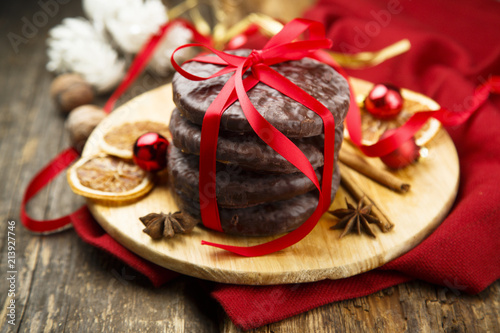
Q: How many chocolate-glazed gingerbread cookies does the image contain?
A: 4